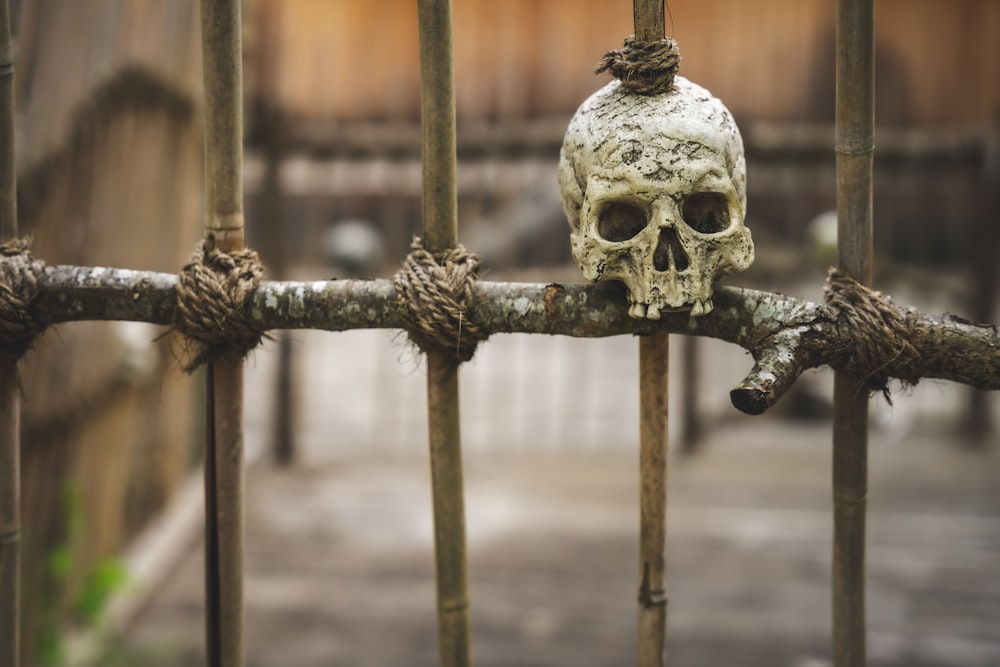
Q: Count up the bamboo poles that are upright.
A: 5